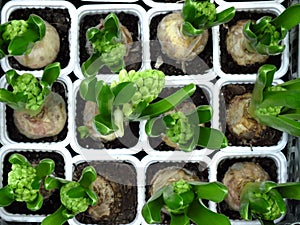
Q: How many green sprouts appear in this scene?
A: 12